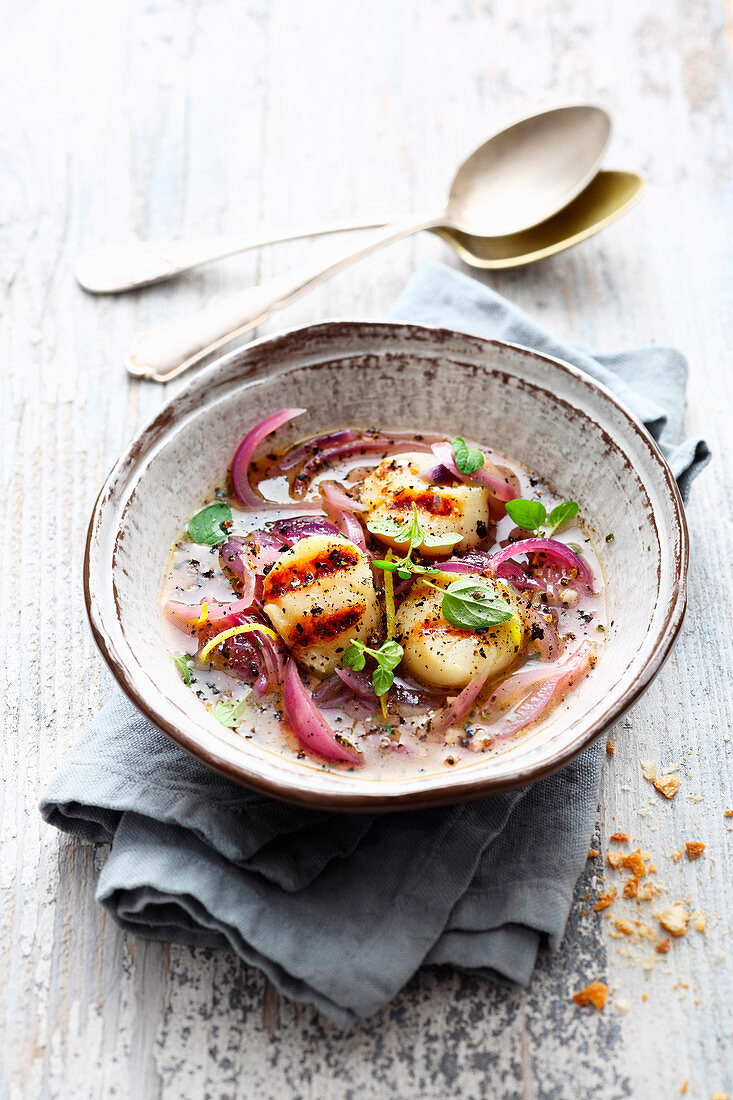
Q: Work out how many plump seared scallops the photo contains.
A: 3